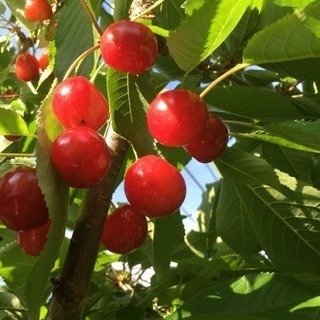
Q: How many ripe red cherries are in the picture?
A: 12